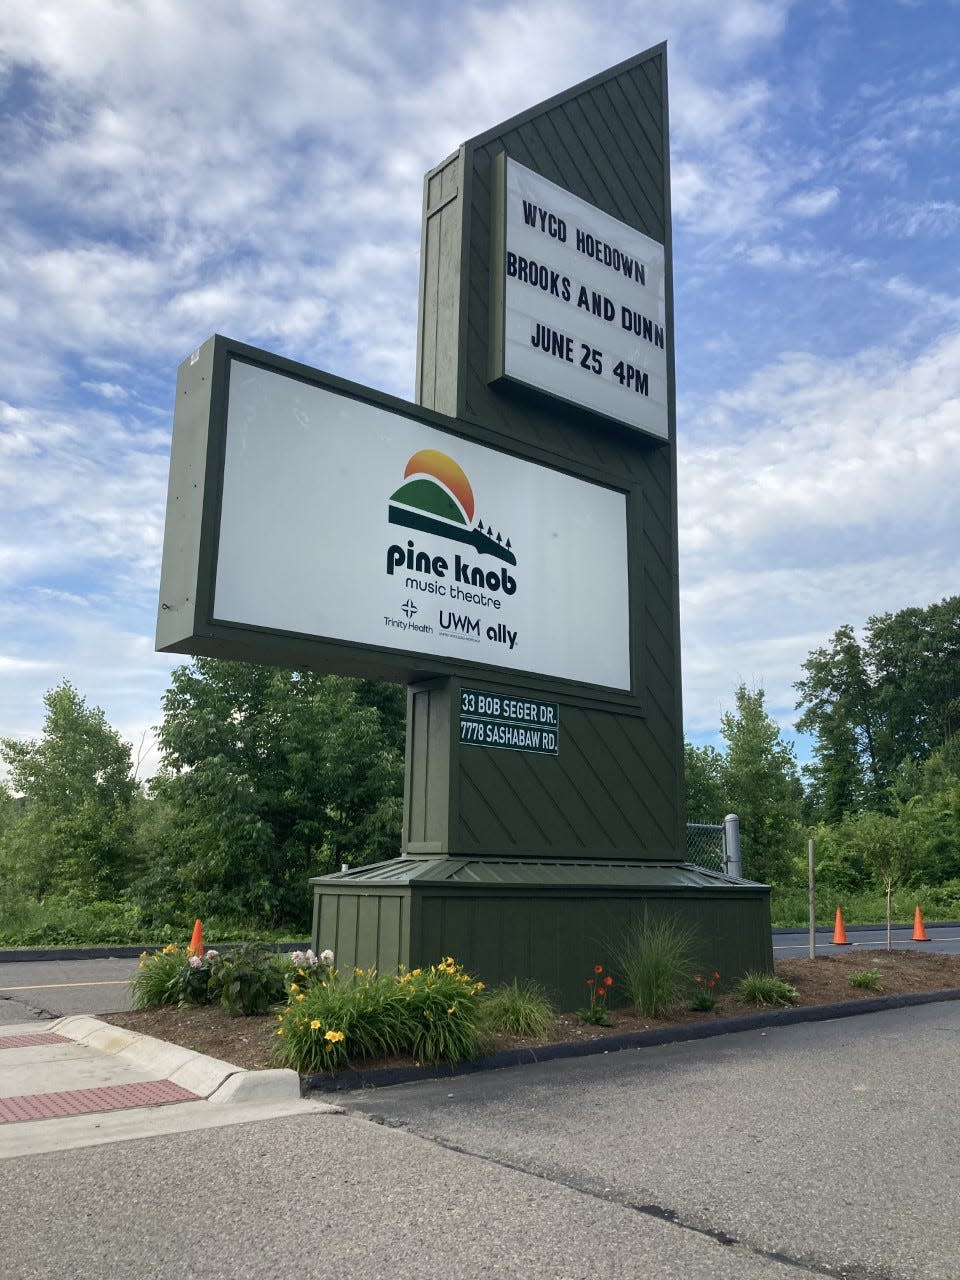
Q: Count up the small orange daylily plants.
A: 2